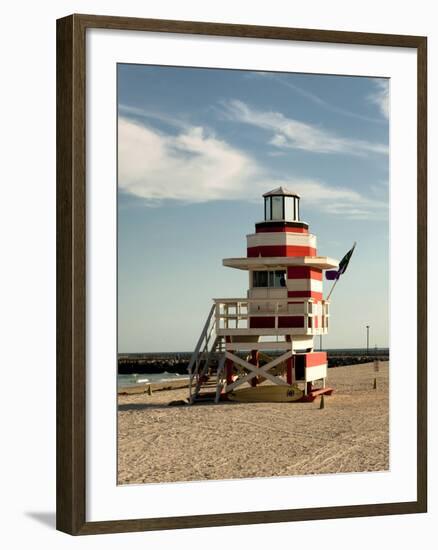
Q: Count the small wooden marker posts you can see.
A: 3